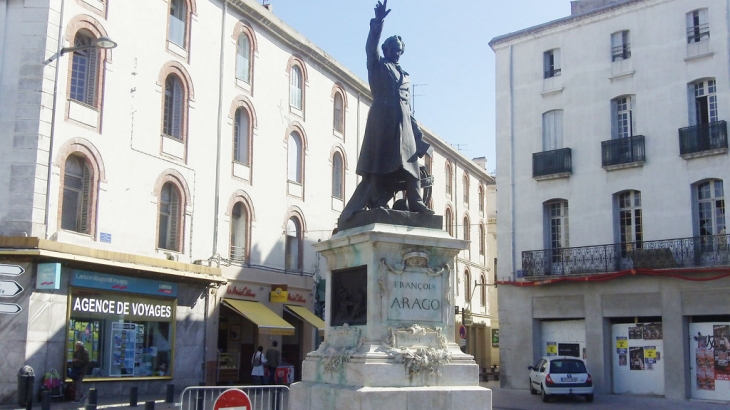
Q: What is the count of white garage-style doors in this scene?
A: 3